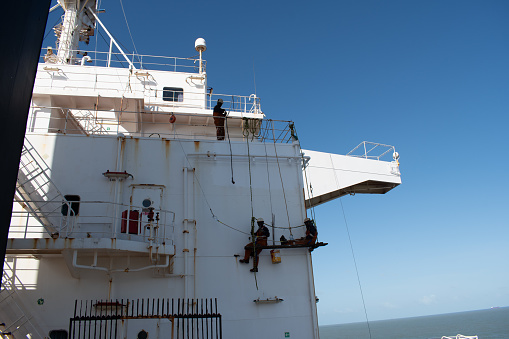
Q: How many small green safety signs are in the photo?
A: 3